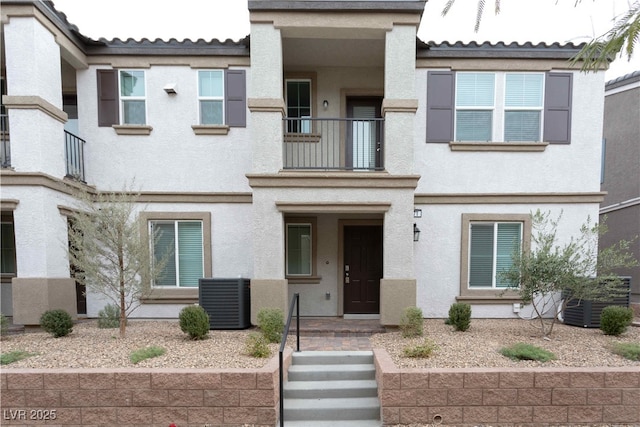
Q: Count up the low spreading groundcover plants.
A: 4